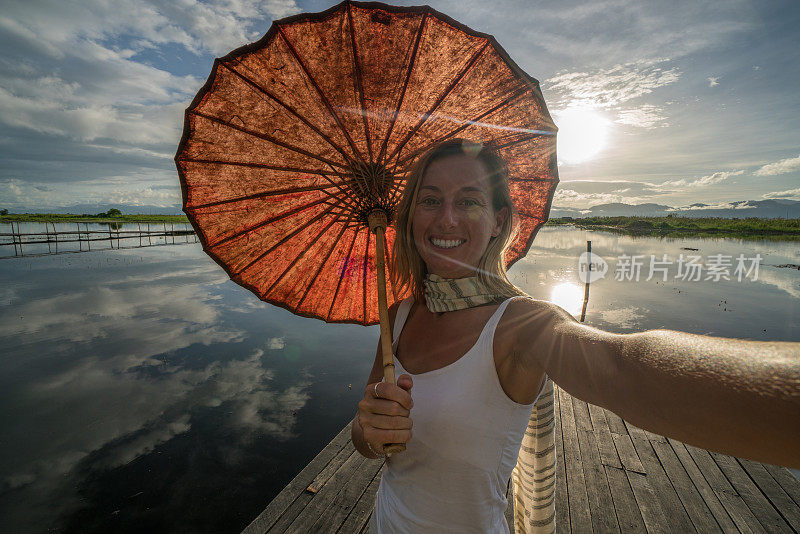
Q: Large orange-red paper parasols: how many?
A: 1